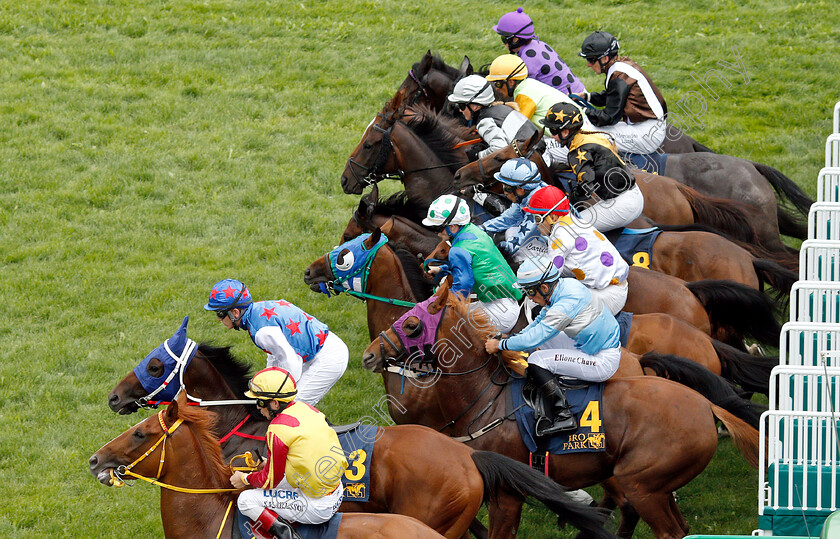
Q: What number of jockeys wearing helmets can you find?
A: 11